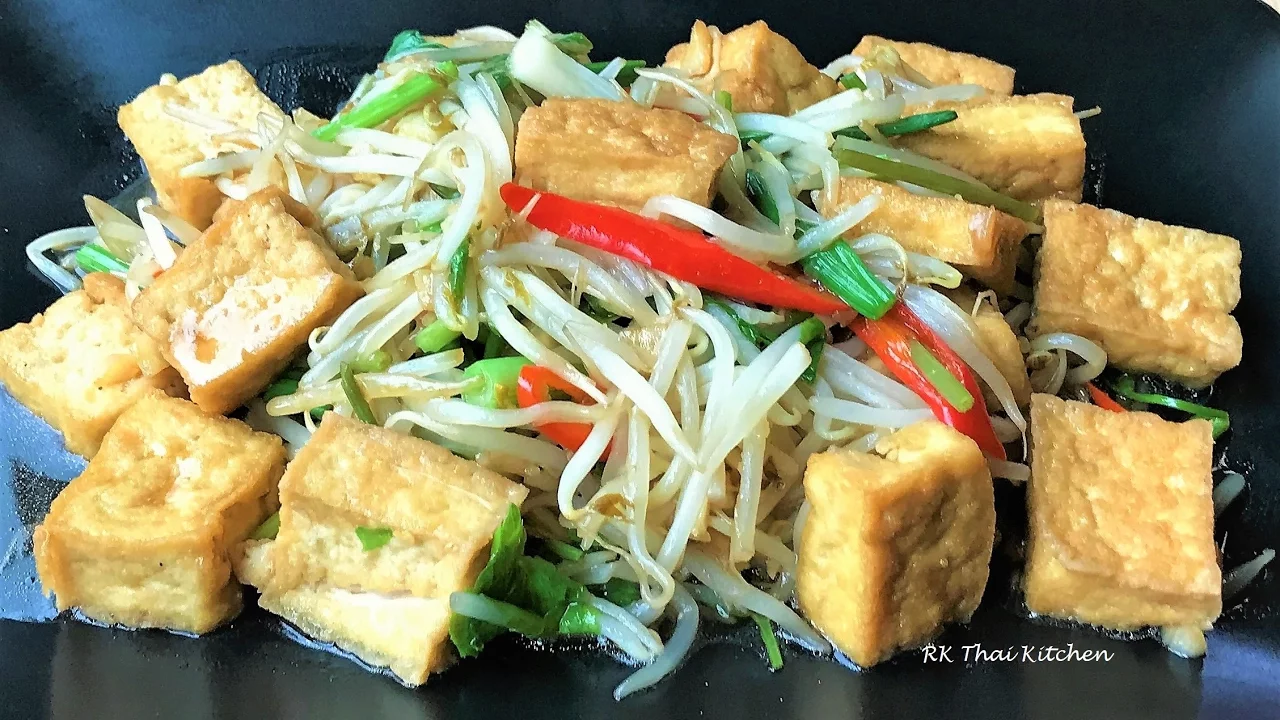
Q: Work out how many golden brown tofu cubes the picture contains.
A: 14